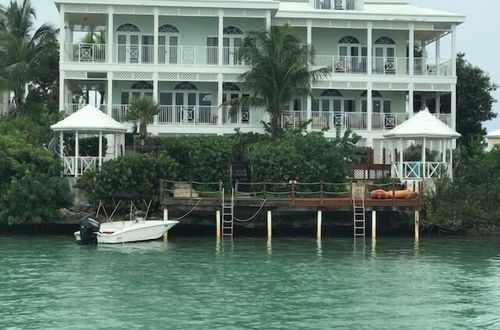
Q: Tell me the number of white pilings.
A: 6